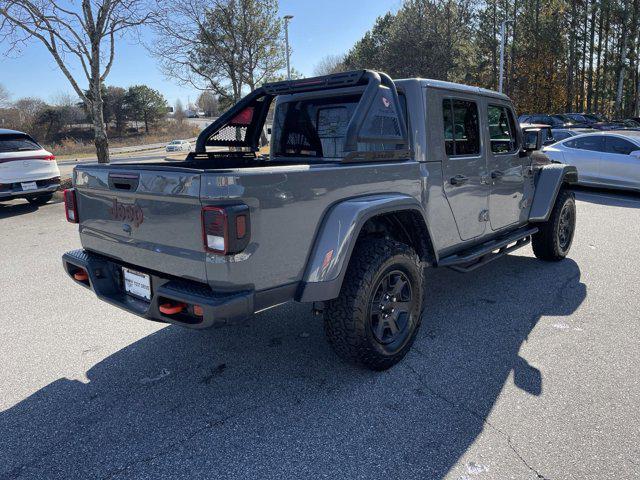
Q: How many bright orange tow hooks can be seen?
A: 2